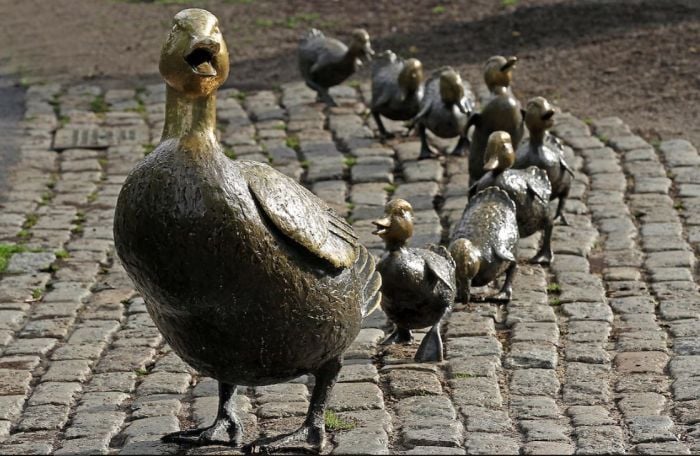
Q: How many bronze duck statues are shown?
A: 9